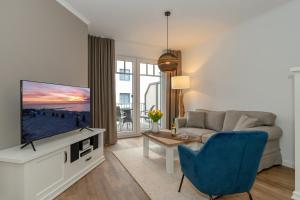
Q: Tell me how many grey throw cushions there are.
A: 2